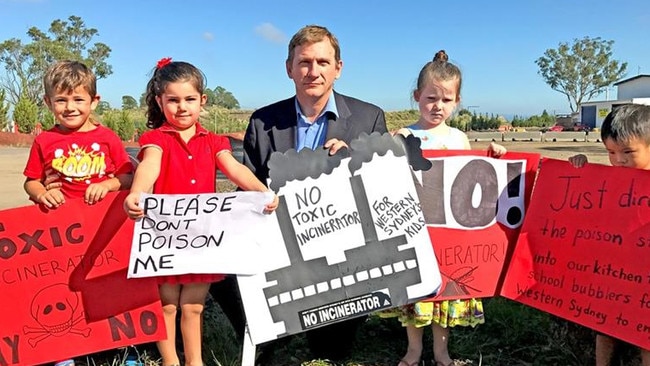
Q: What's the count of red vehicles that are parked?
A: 2